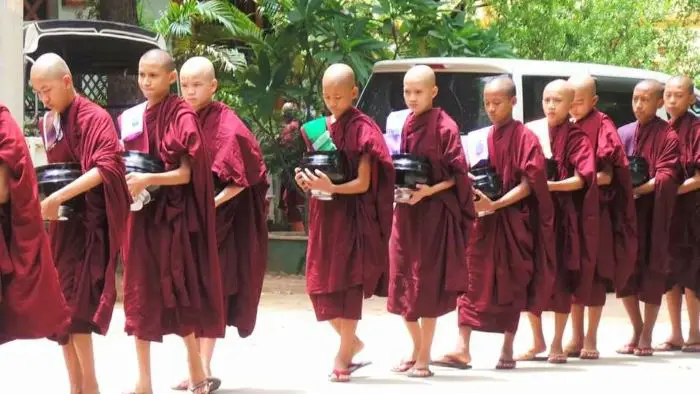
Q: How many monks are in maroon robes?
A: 11